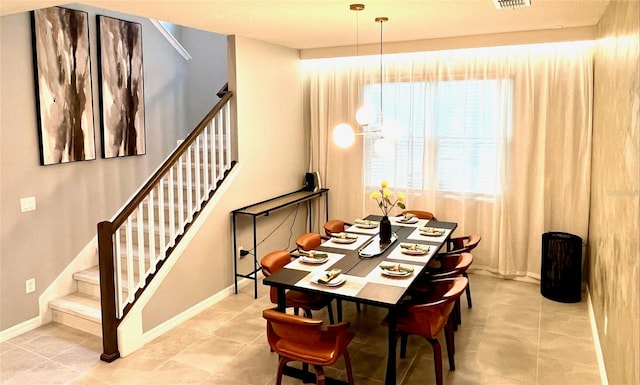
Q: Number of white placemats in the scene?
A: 8